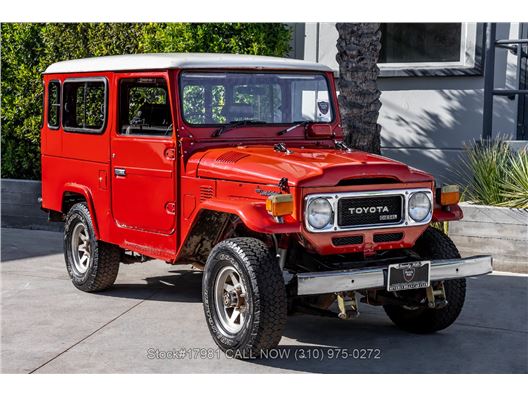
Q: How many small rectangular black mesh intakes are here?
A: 2